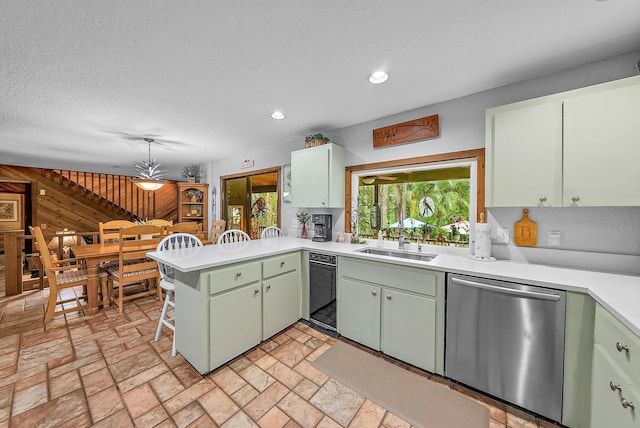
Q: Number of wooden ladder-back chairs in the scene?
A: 6